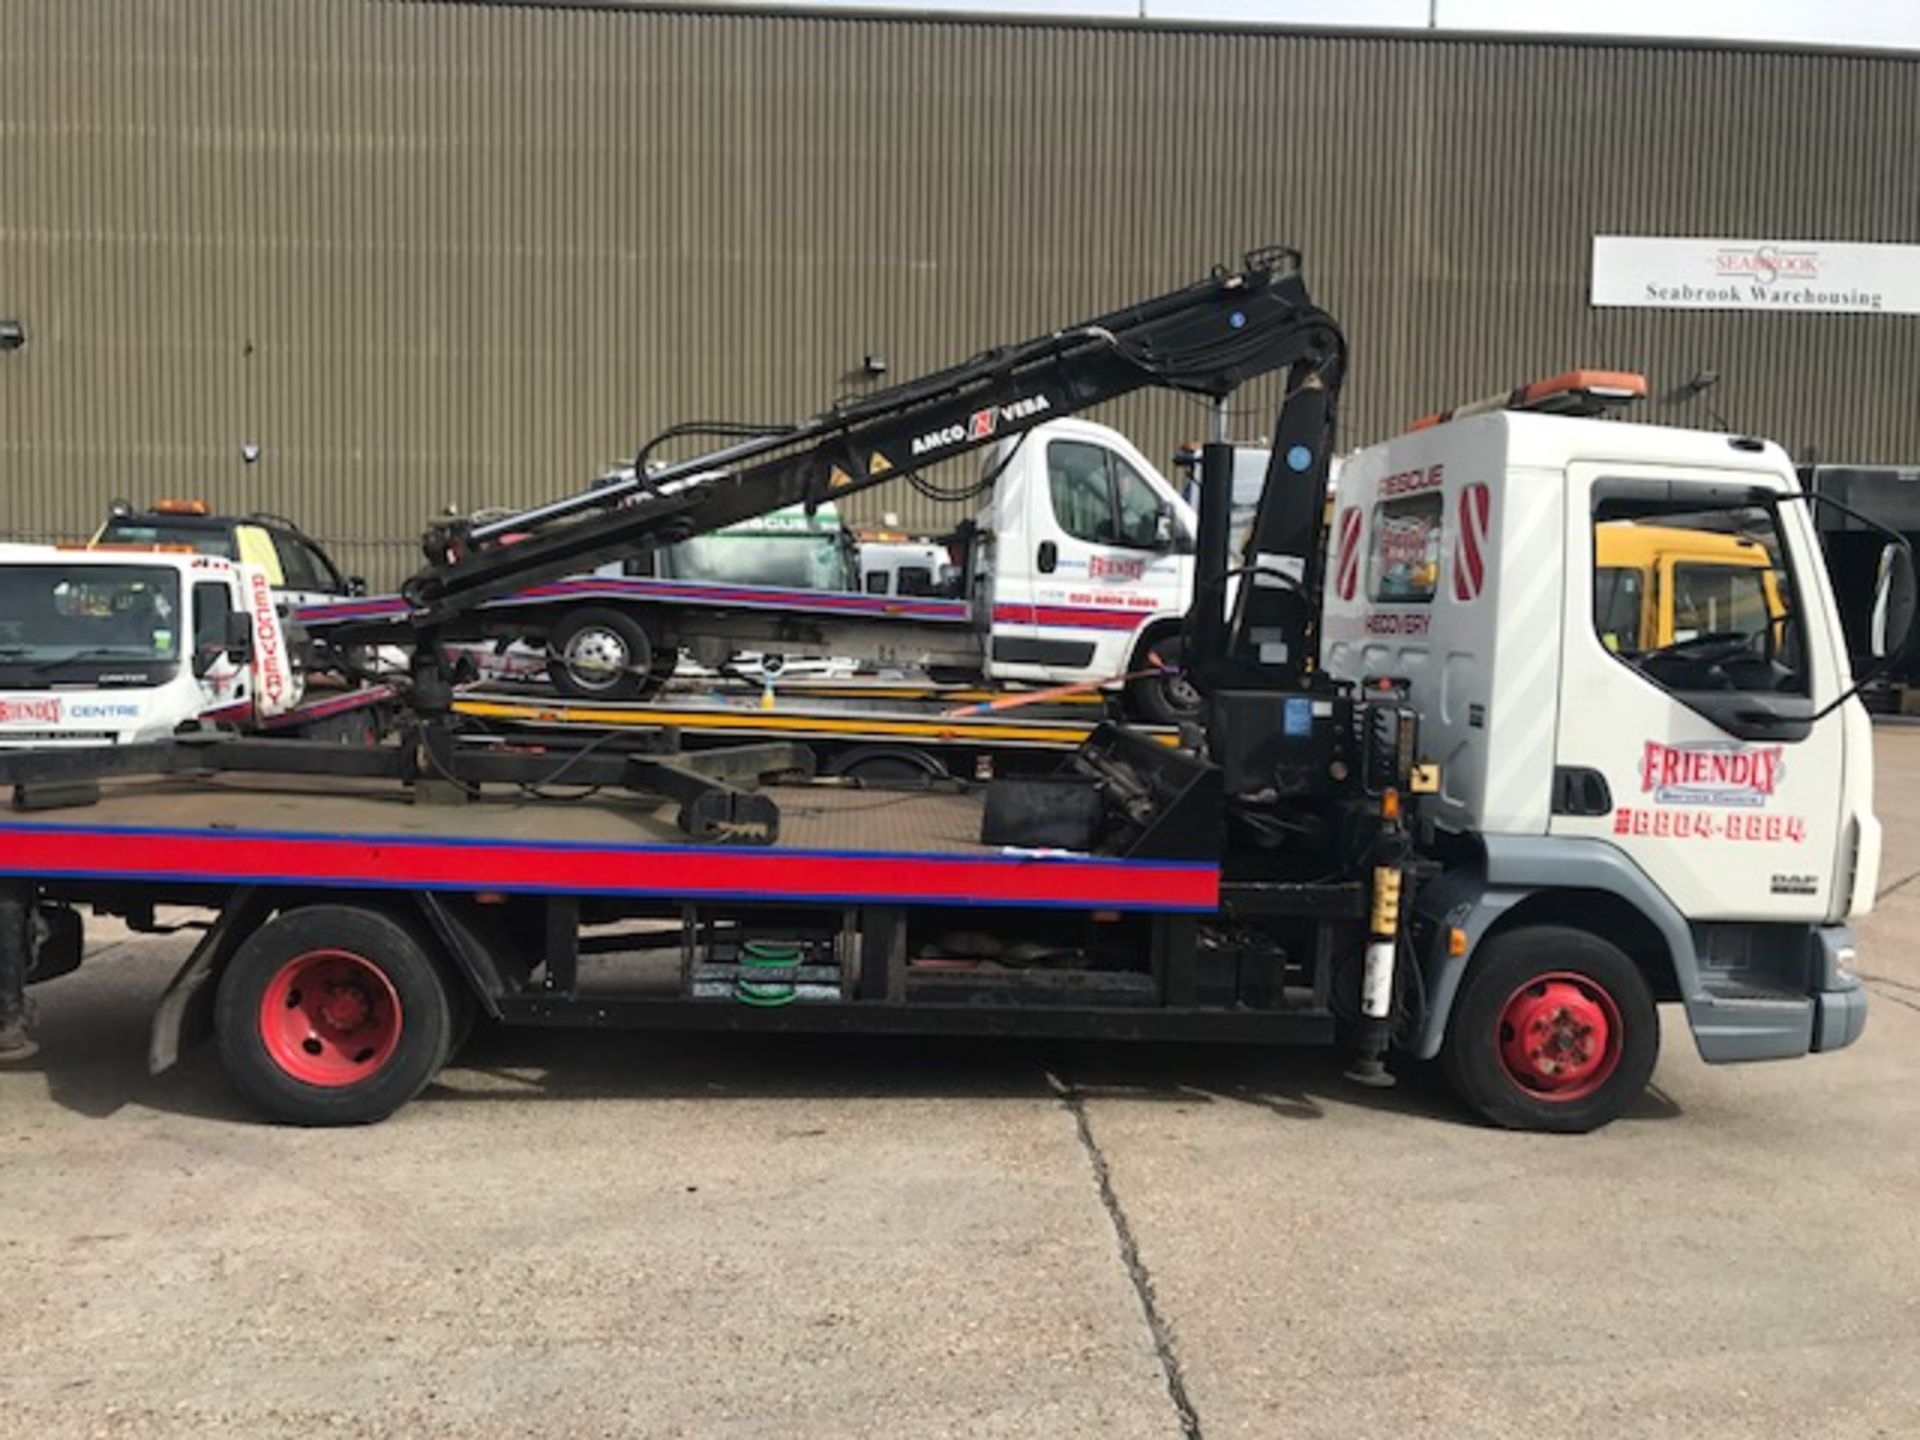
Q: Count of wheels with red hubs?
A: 2